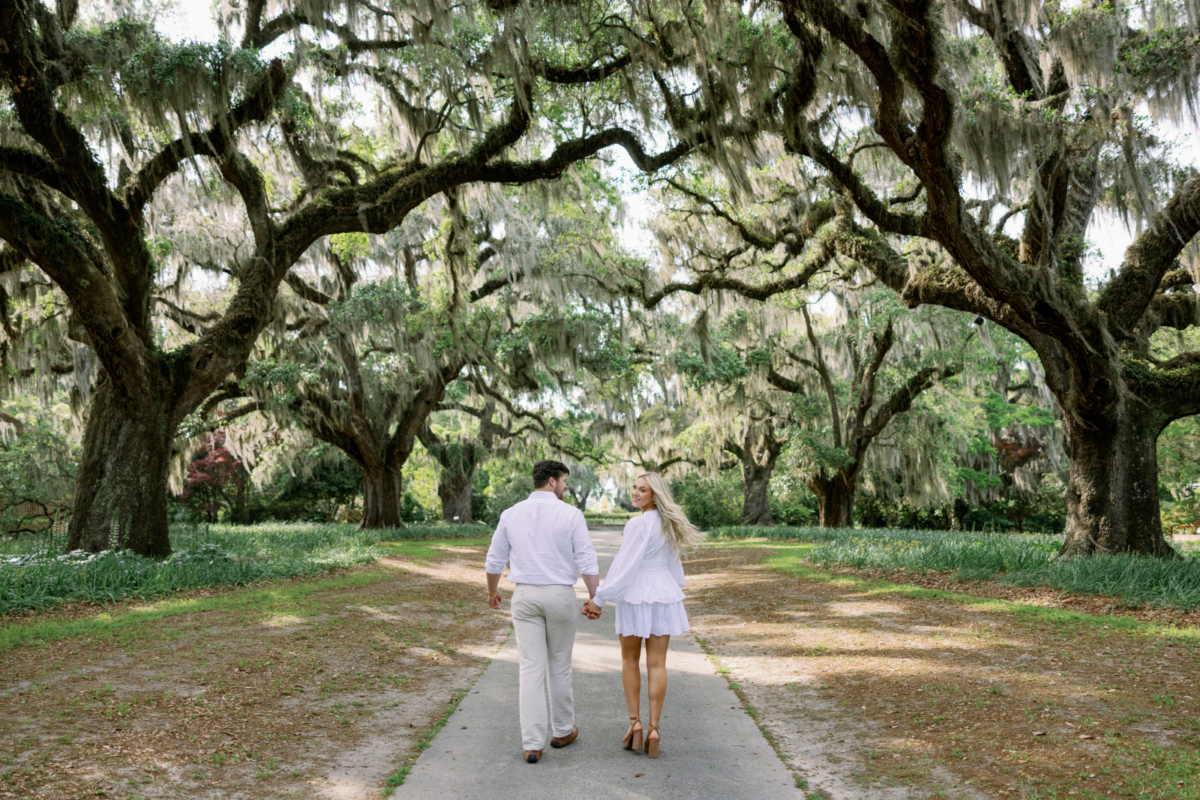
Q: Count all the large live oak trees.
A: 6